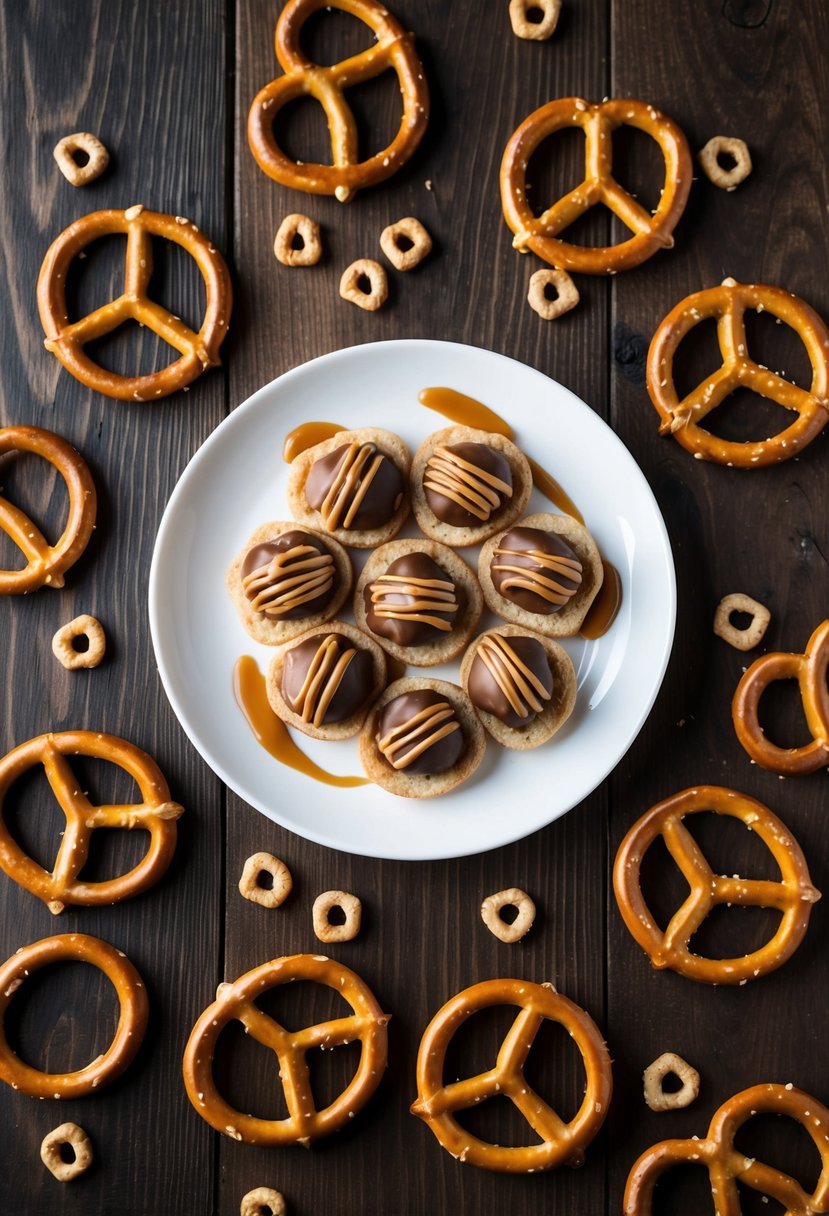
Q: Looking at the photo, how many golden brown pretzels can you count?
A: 12